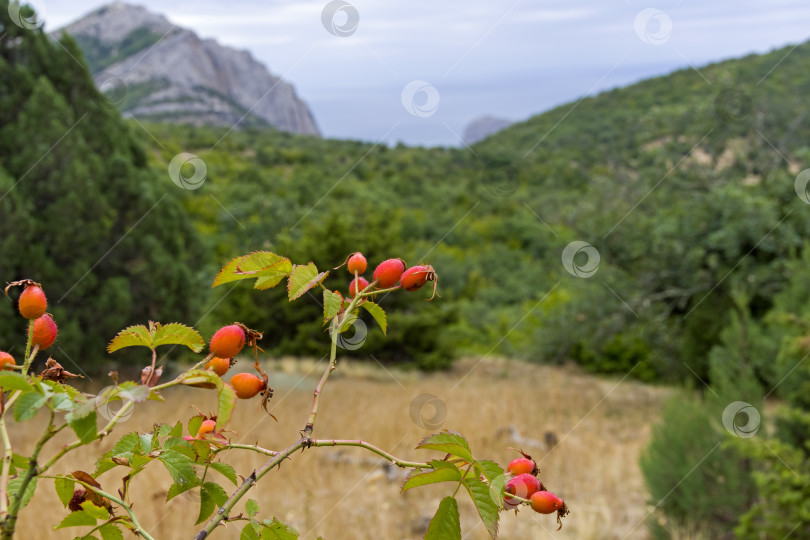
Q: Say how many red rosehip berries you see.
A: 14